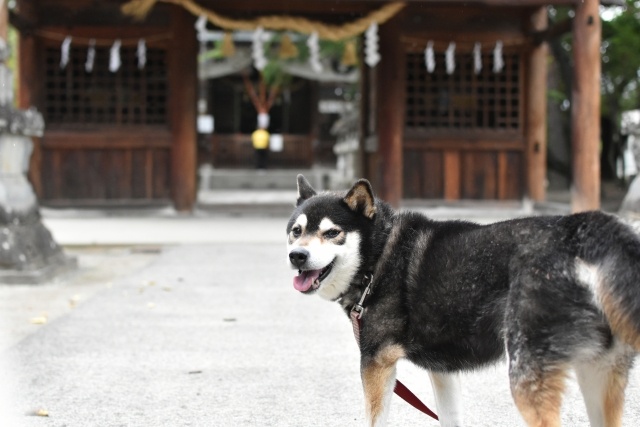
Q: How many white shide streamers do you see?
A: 12